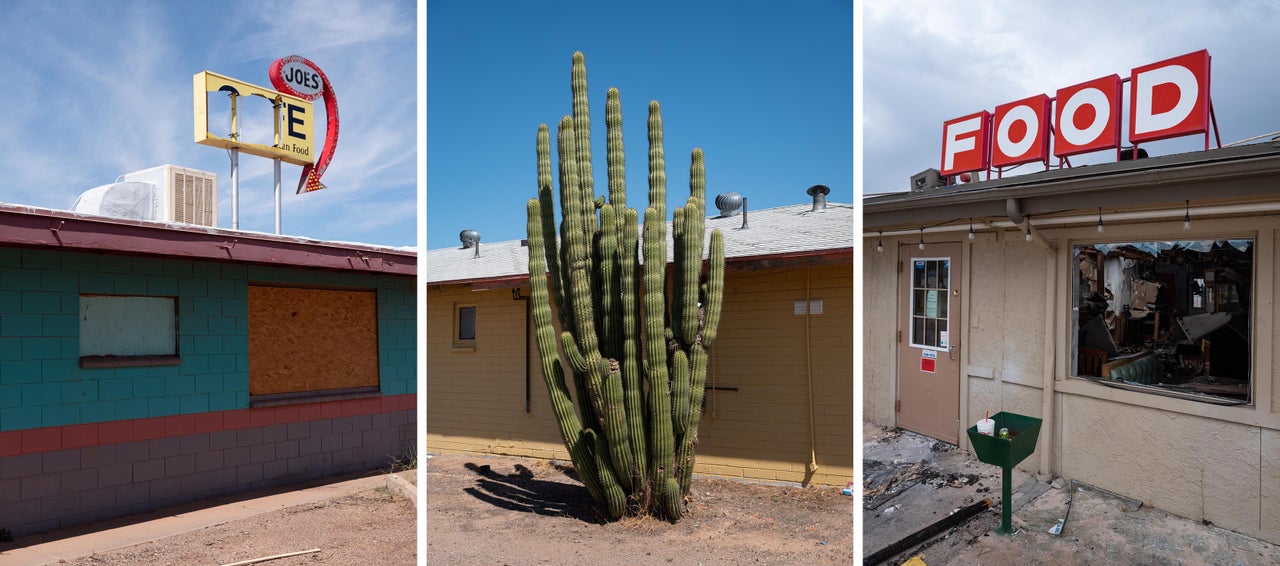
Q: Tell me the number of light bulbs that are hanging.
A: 6